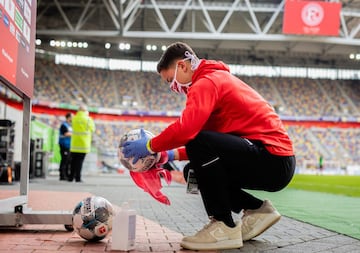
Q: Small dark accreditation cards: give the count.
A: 1